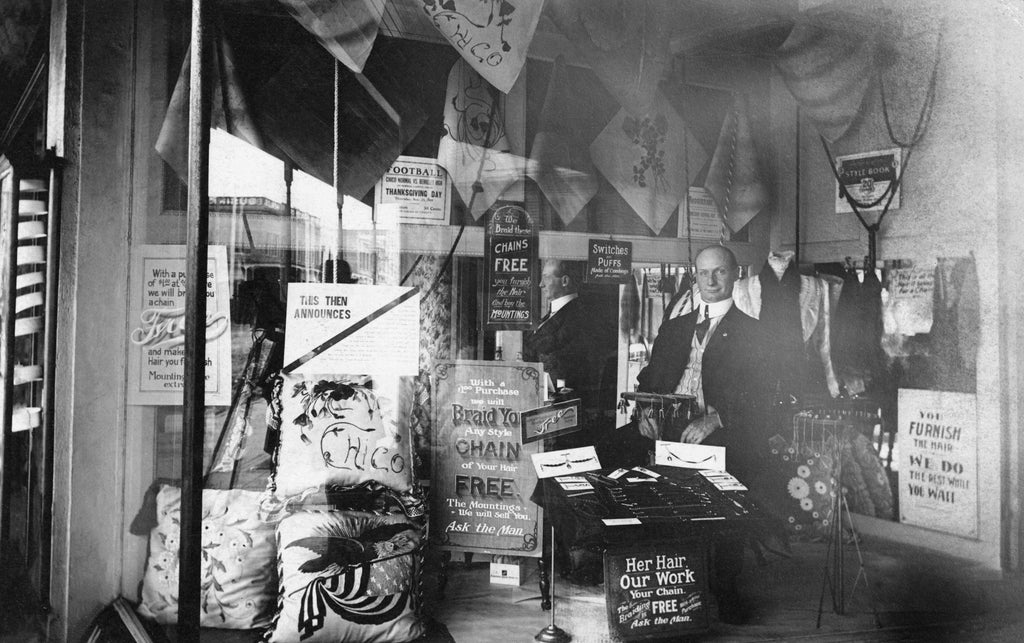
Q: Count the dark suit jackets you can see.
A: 2